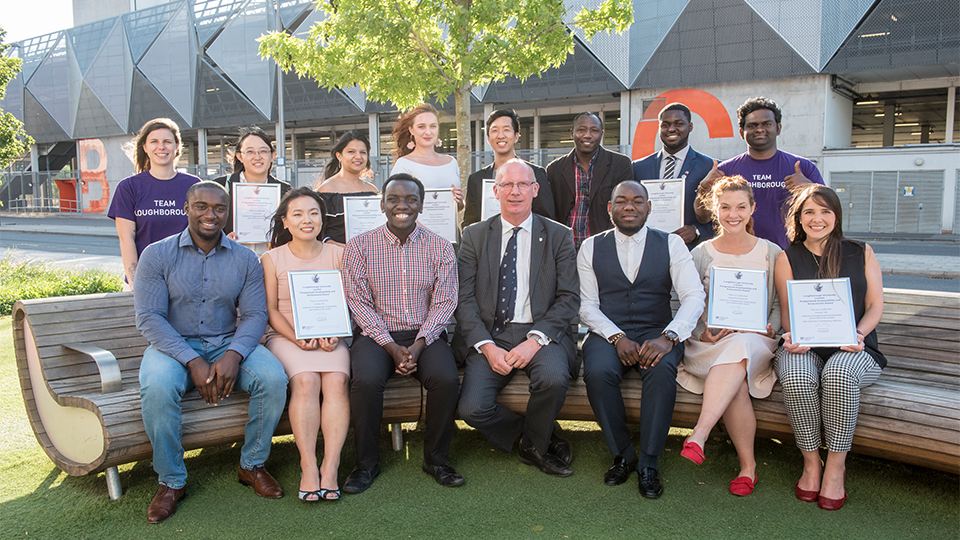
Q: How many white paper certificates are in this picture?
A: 8